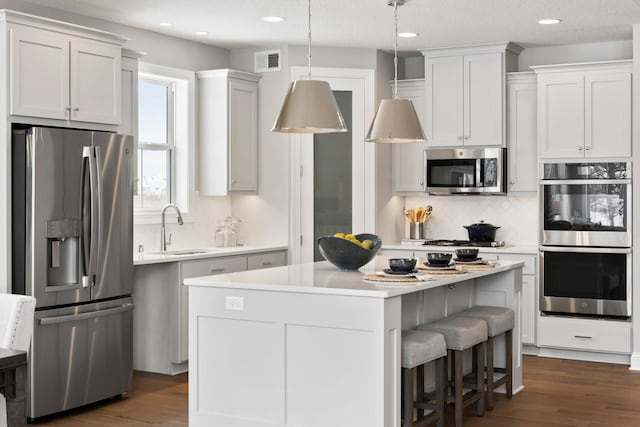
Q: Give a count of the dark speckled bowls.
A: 3